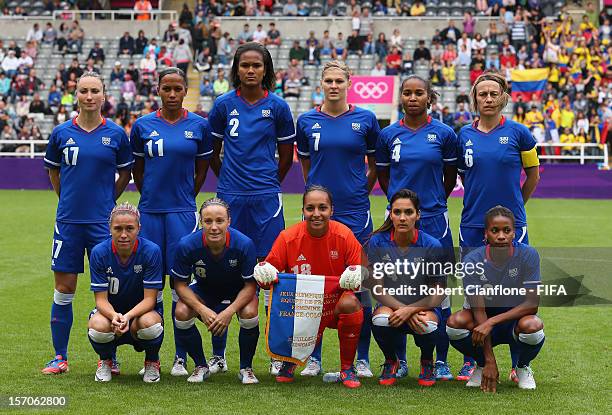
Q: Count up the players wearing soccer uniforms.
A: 11